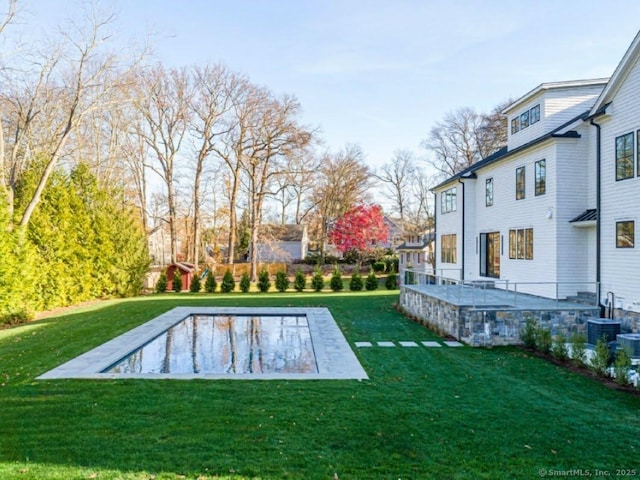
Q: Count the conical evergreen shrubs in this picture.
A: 14